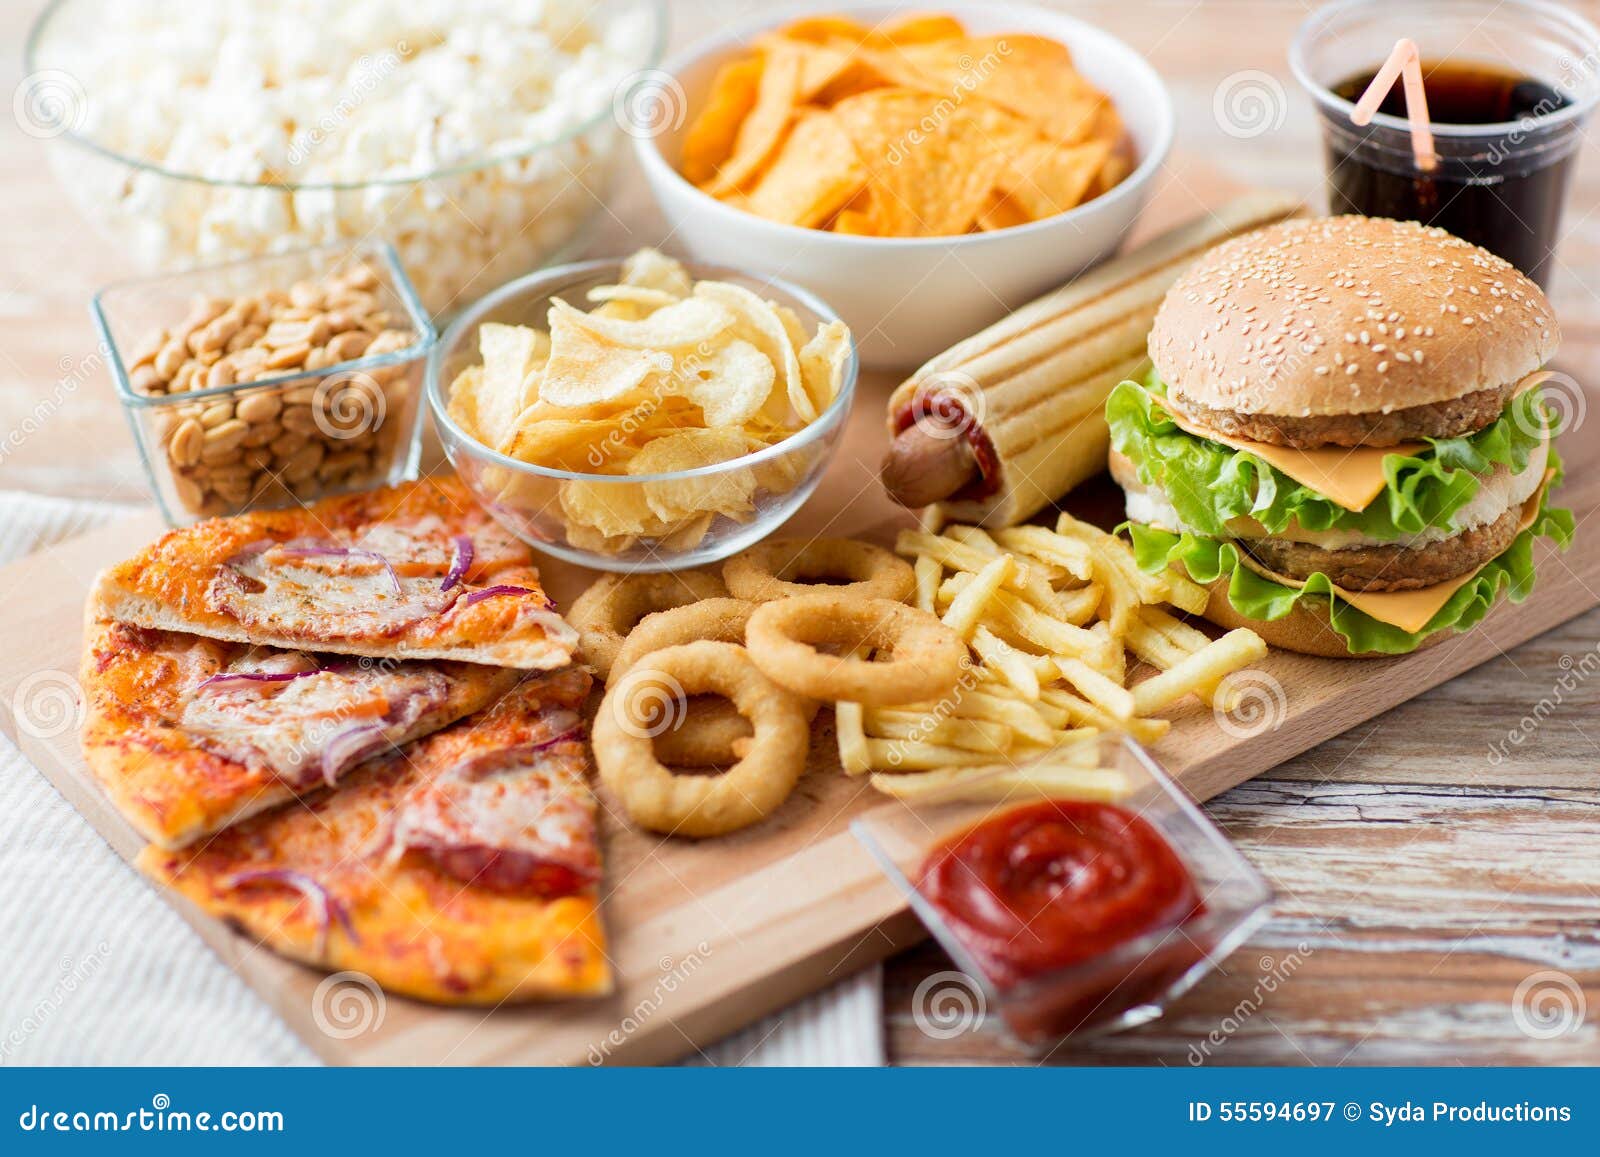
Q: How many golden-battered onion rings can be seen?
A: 5